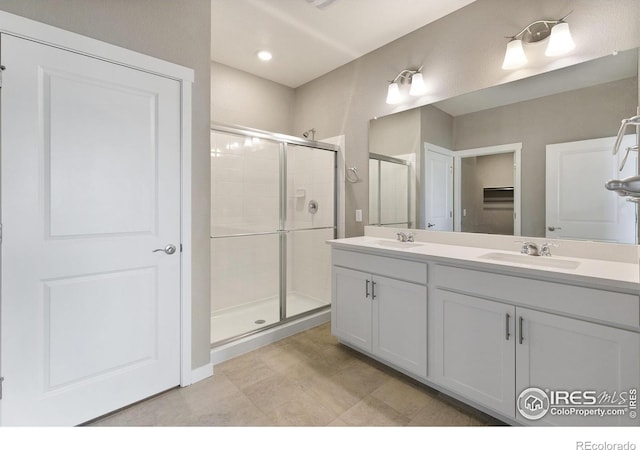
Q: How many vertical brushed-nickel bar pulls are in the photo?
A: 4